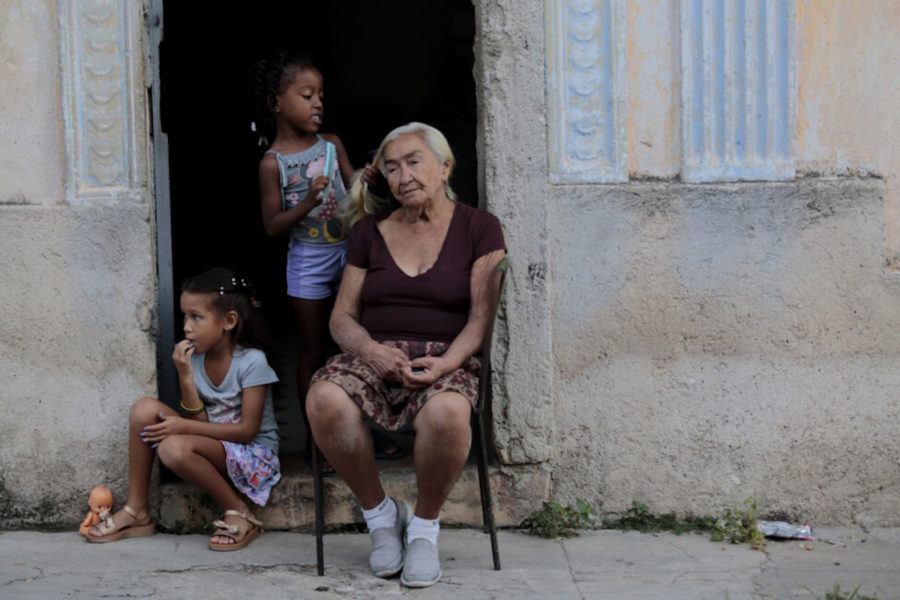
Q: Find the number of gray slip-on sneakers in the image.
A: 2